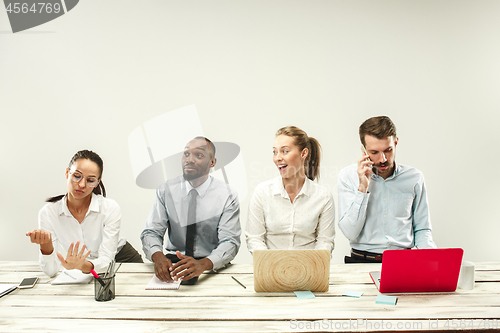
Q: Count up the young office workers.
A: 4